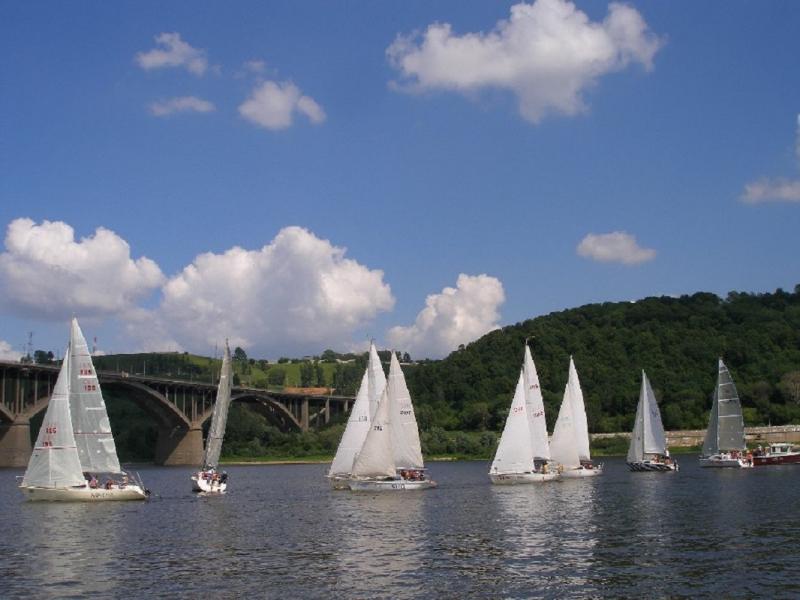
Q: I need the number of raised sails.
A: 15